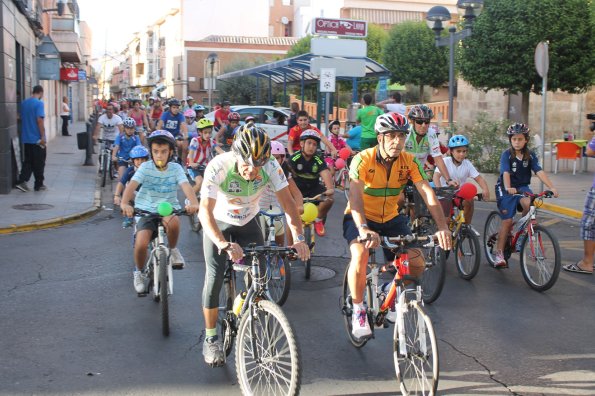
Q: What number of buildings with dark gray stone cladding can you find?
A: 1